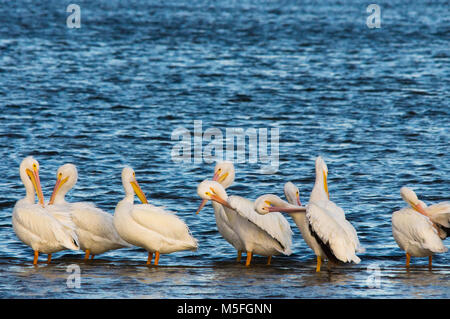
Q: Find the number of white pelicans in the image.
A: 9